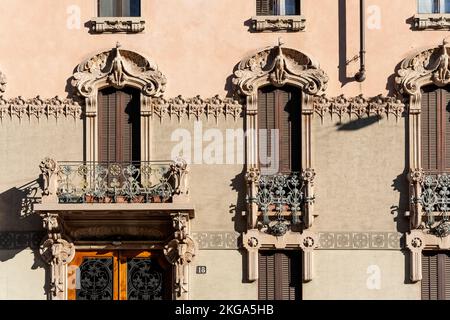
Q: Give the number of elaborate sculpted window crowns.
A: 3